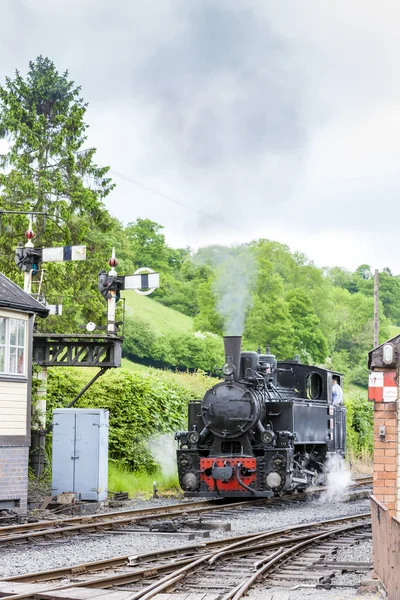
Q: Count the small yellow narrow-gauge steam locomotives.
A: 0